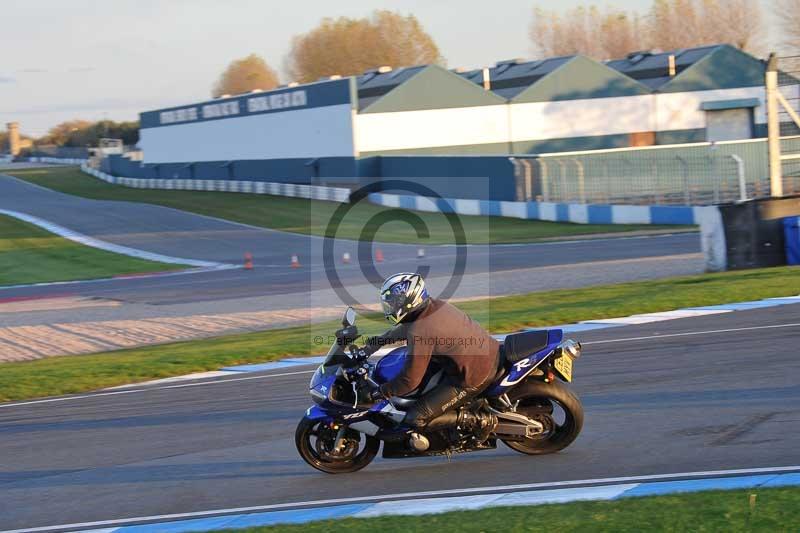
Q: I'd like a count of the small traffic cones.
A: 5